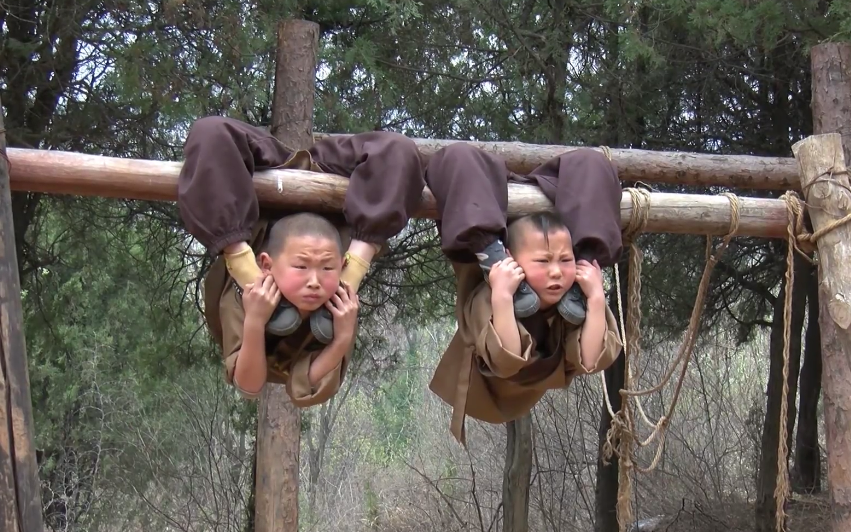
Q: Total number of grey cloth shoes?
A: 4